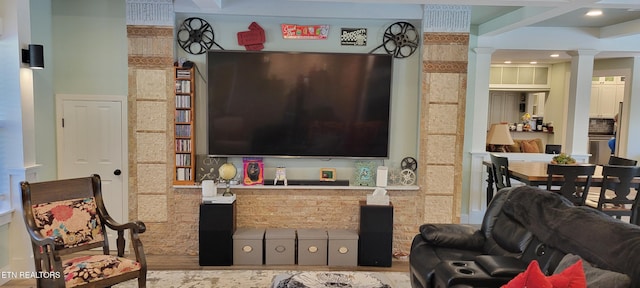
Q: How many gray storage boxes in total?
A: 4